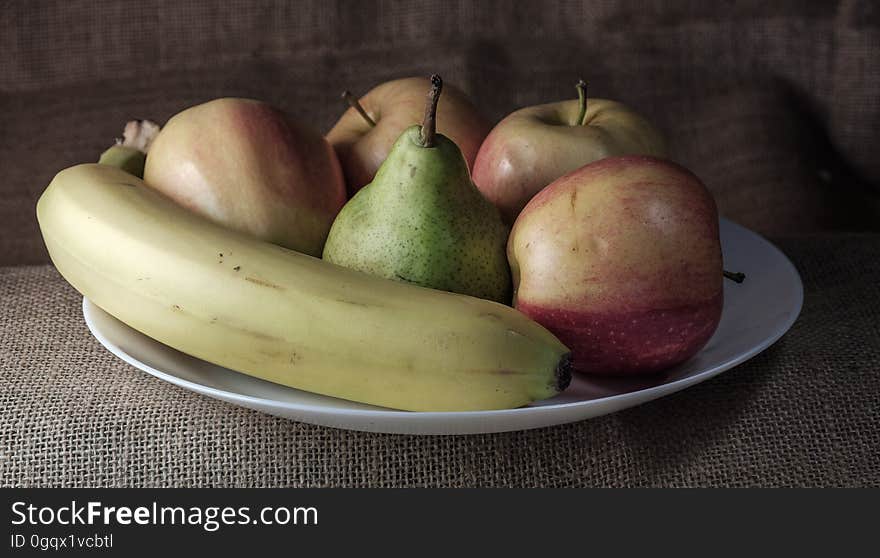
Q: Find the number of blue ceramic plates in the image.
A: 0